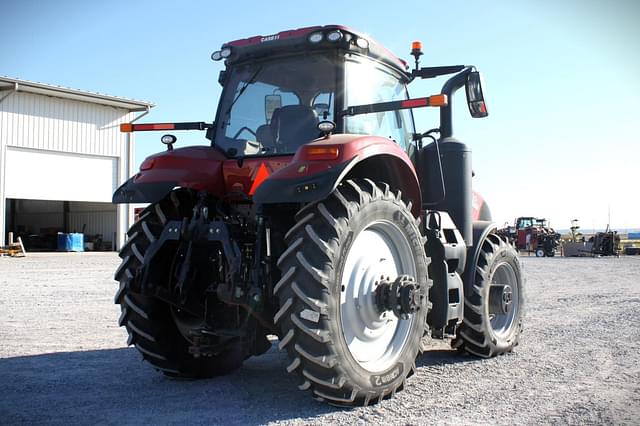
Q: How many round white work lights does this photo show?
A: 7